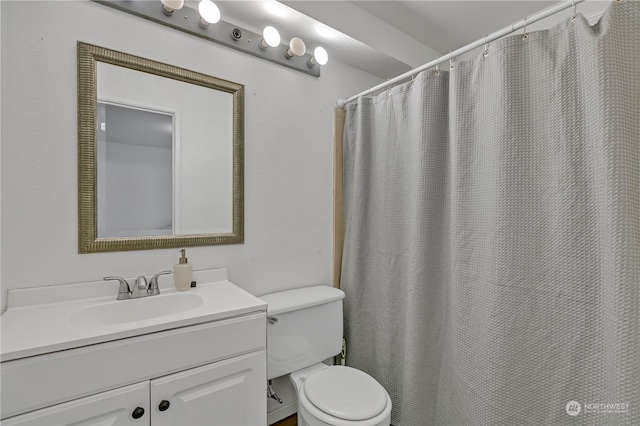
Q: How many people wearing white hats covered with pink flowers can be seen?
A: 0